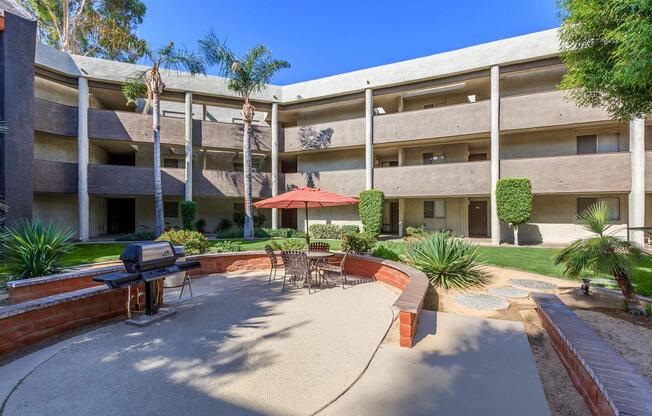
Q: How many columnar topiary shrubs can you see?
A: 3